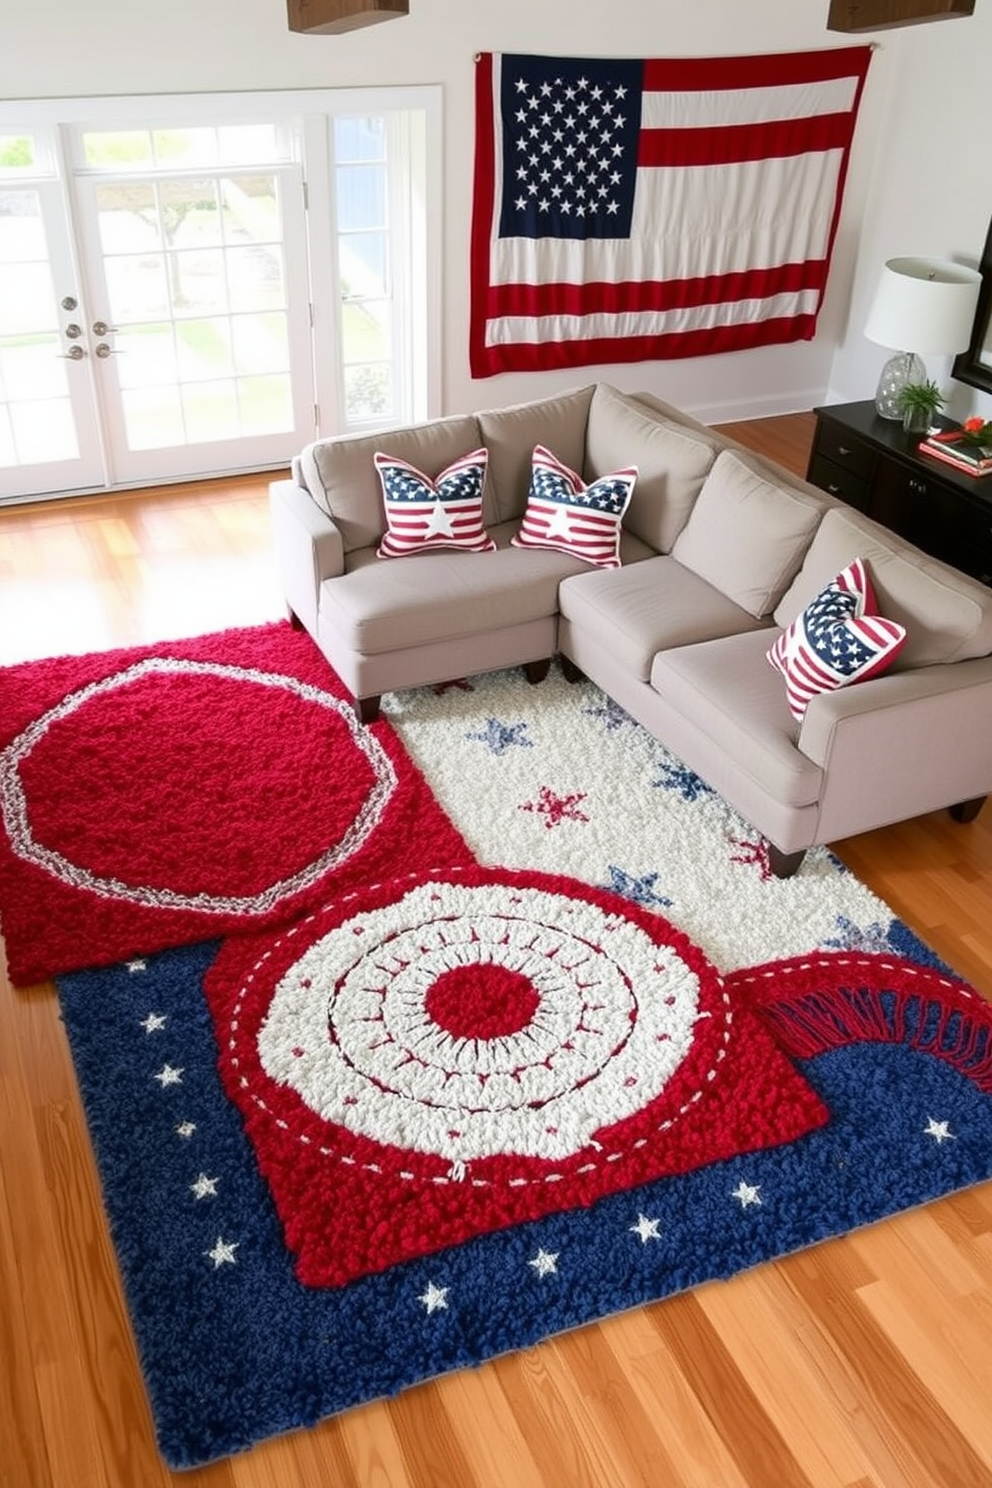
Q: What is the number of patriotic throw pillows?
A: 3